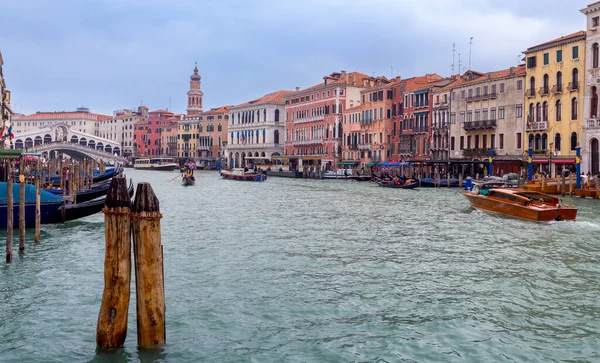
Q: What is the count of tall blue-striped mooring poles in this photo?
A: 3